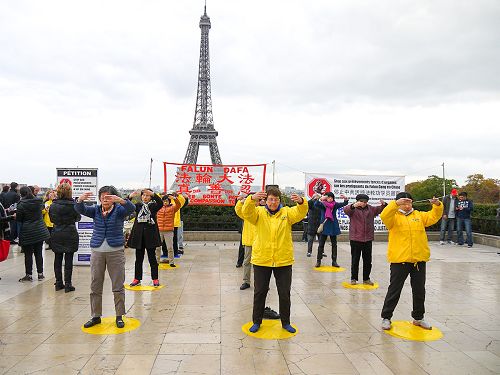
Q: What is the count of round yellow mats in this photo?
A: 7